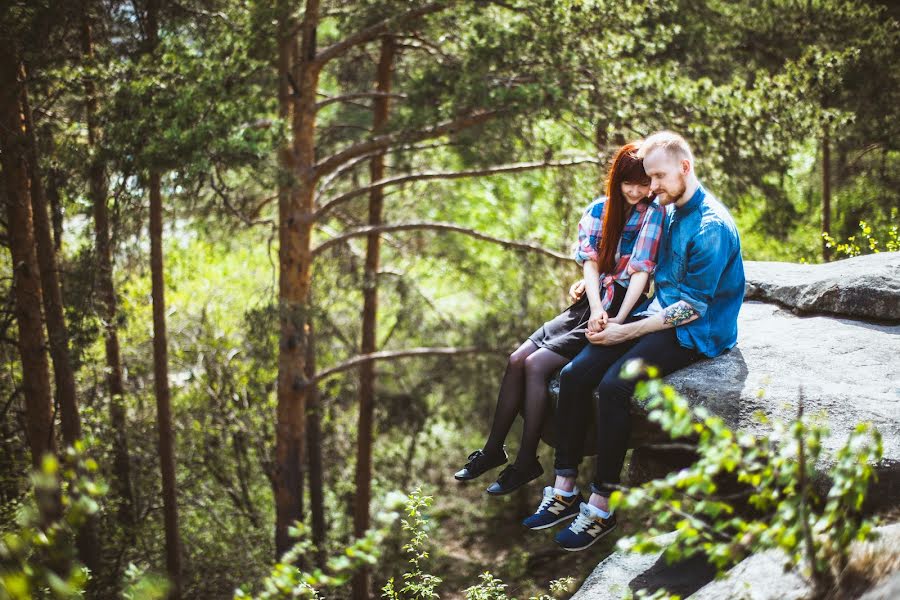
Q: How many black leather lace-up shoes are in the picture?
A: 2